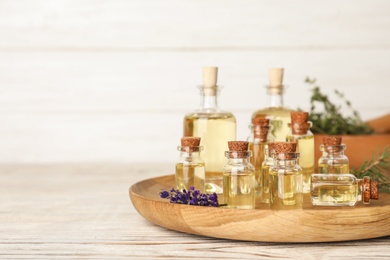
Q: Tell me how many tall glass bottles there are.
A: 2